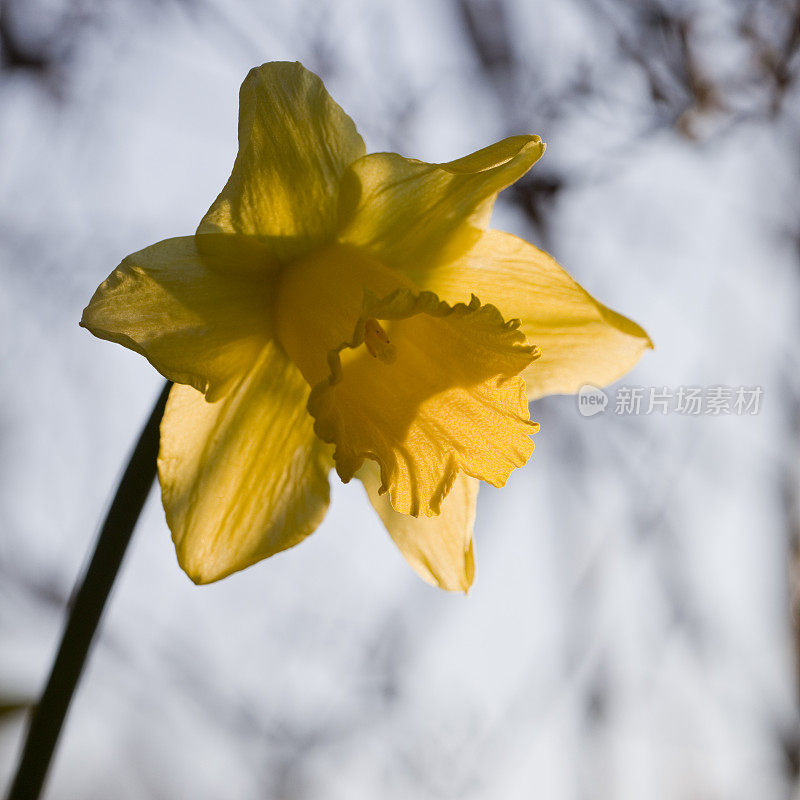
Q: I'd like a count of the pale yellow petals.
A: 6